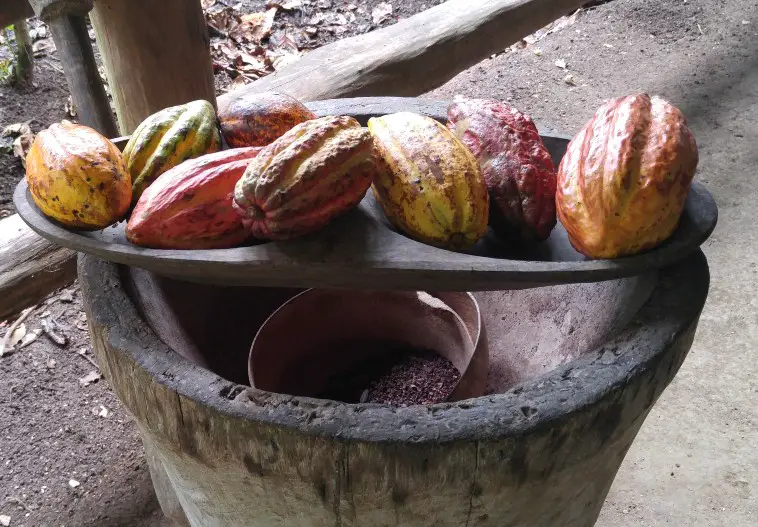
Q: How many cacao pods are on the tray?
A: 8